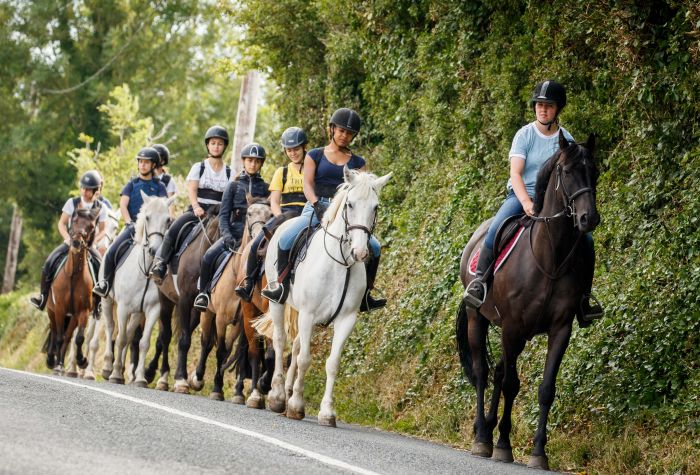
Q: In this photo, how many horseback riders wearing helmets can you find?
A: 8